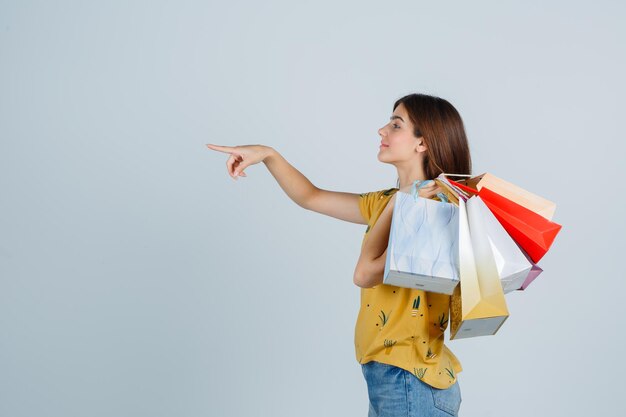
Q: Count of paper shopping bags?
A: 6